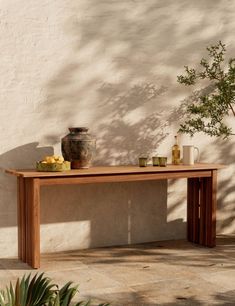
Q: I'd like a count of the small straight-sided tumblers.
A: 3